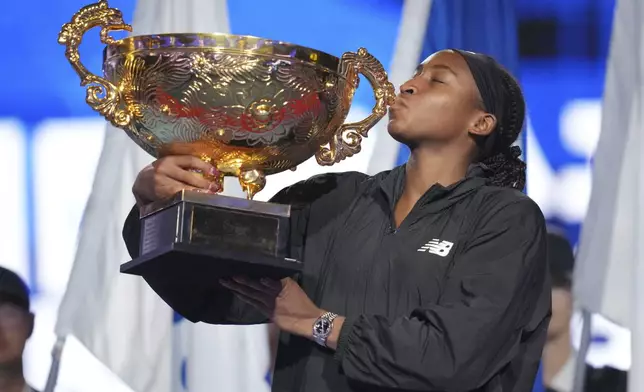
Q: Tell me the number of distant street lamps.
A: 0